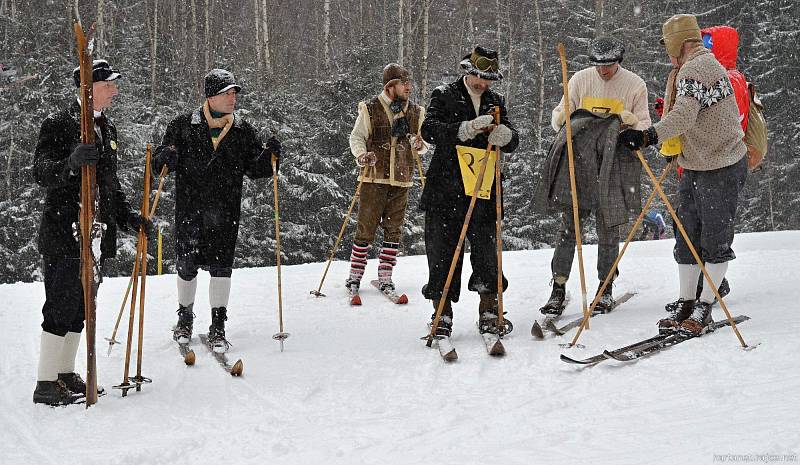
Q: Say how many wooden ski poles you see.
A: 11